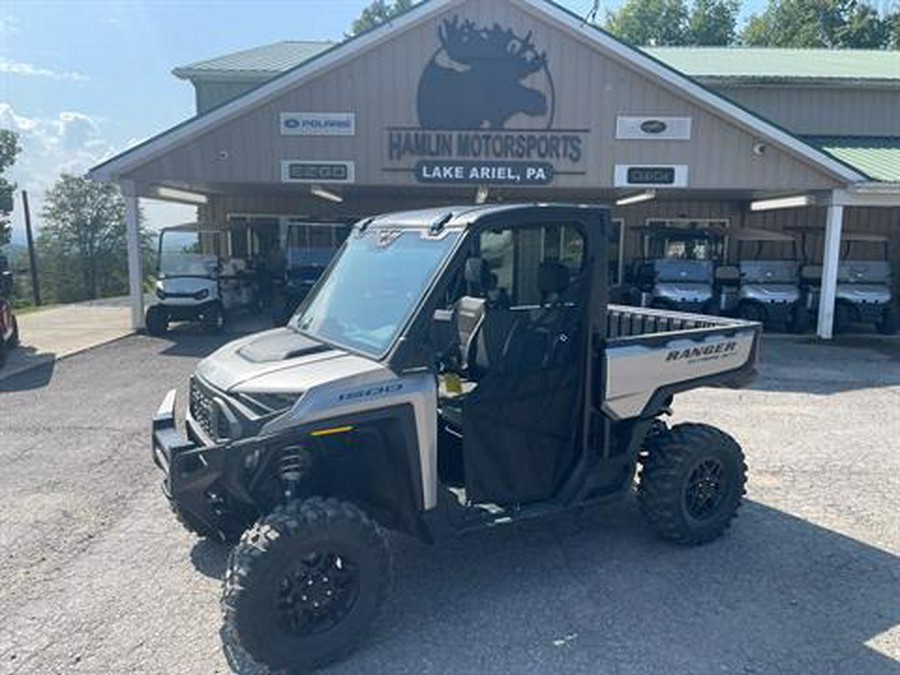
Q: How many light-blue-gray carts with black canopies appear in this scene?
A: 3